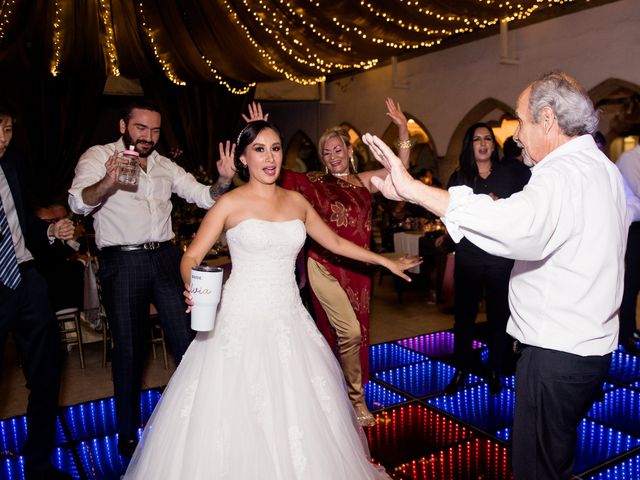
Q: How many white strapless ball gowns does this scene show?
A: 1